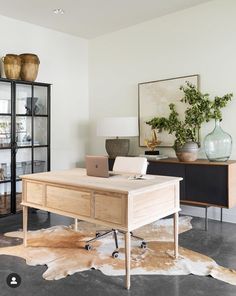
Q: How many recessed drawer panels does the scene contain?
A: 3